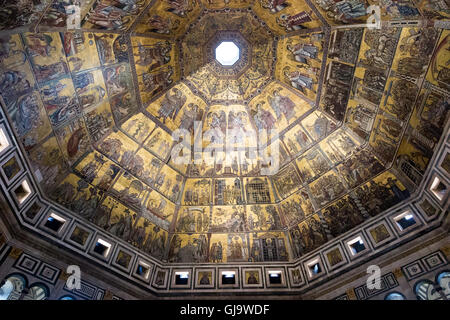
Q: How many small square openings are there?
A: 12